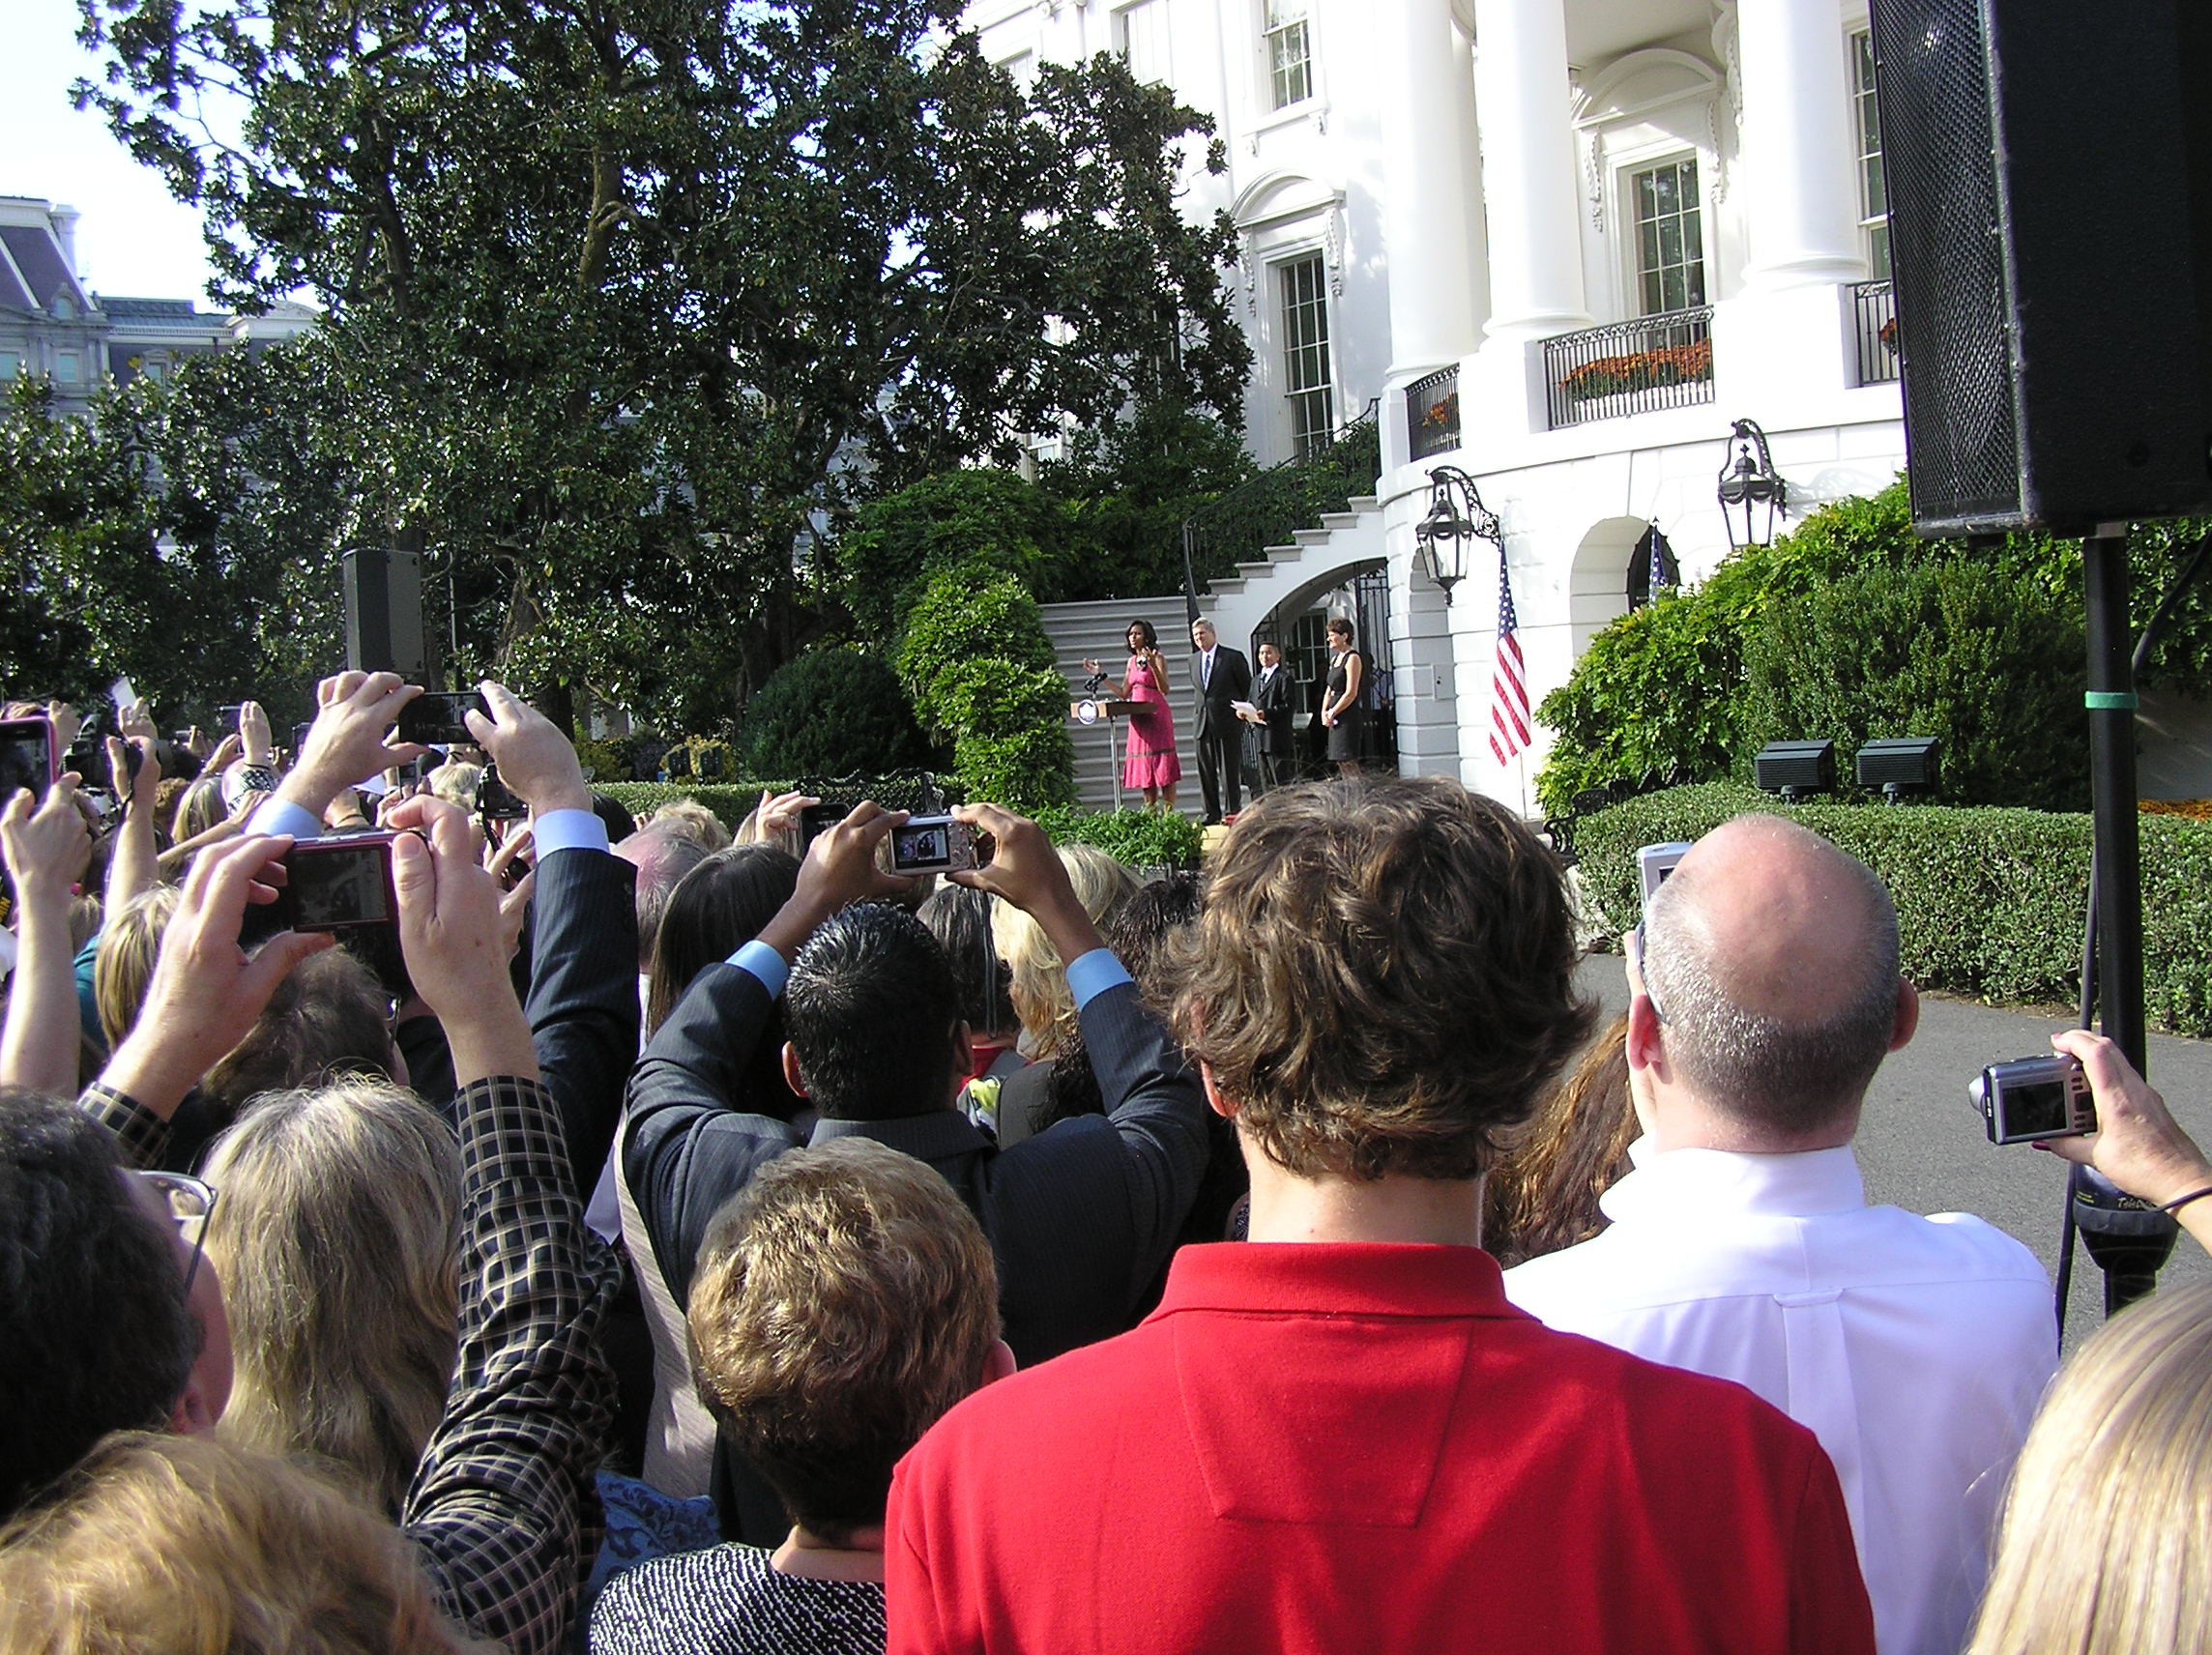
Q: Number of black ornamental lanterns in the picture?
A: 2